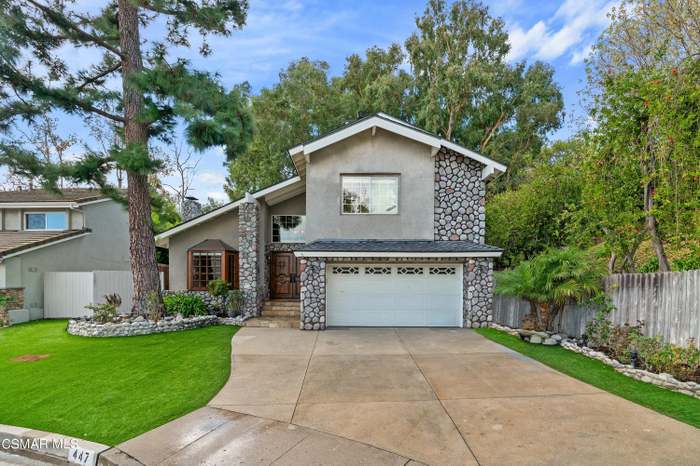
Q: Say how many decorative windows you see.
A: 4